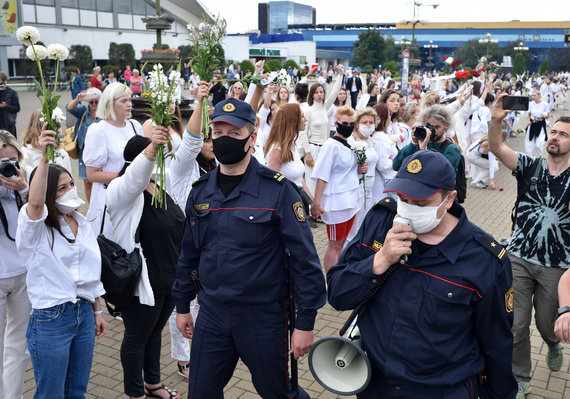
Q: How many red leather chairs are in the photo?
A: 0